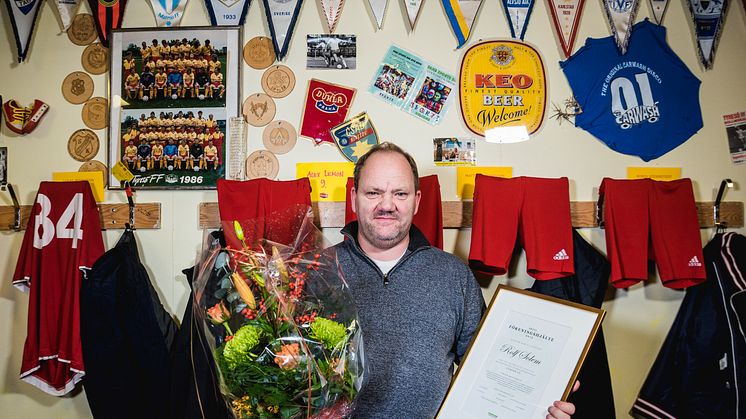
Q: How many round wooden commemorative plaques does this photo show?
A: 11